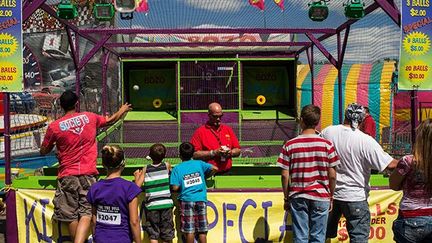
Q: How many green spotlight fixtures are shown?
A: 4